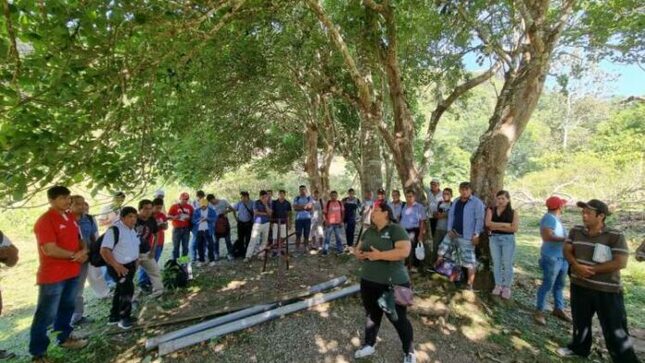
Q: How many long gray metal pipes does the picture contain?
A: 2